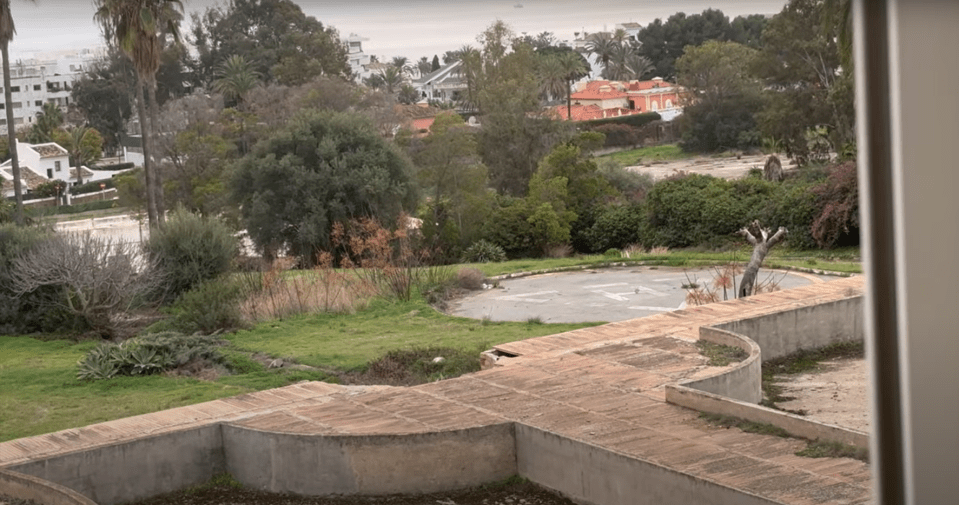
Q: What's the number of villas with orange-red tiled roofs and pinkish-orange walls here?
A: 1